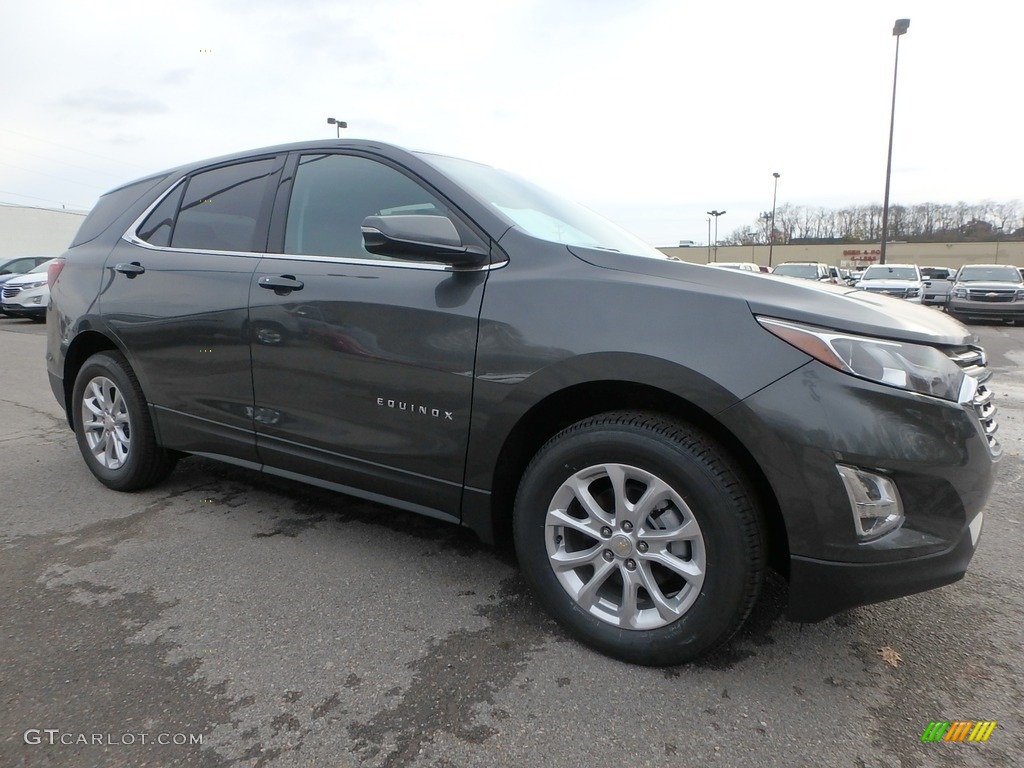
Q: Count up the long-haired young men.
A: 0